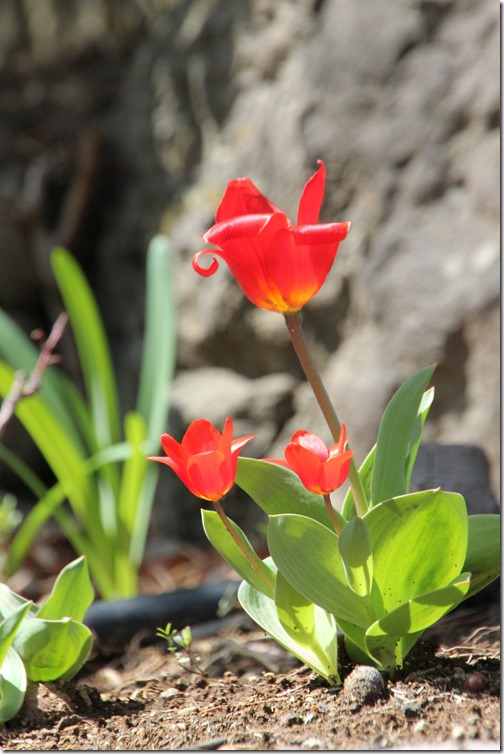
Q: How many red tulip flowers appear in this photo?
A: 3